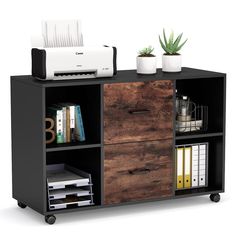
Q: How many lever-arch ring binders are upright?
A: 4